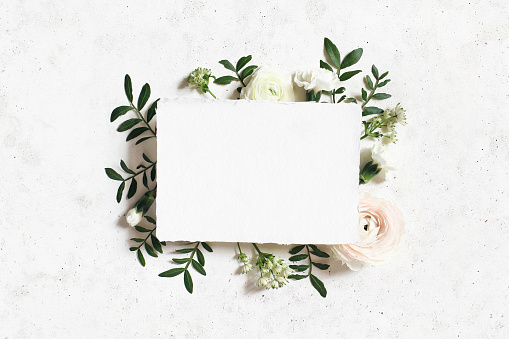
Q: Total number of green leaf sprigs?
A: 8